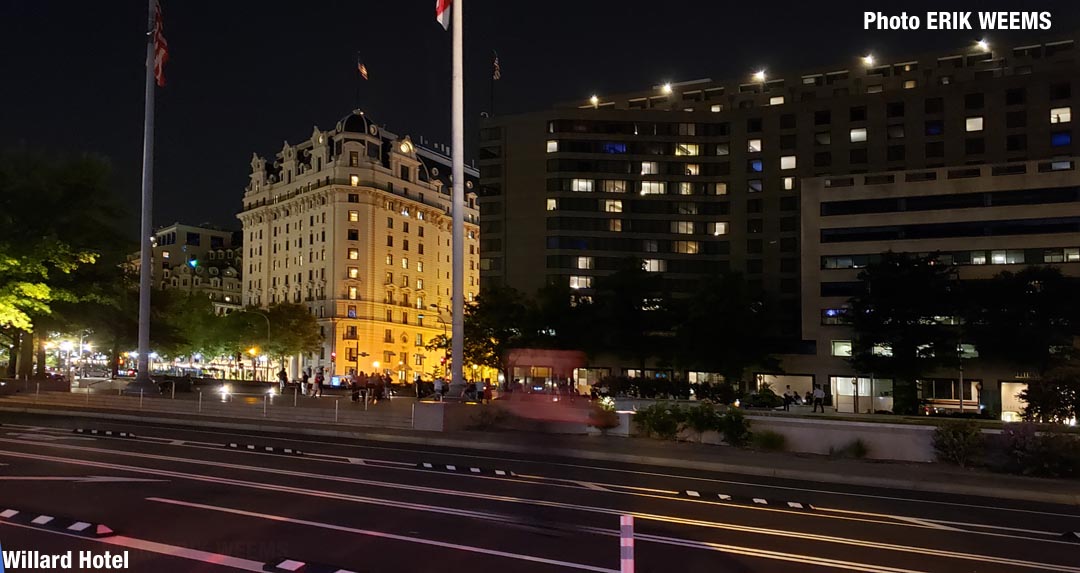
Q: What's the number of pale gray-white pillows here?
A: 0